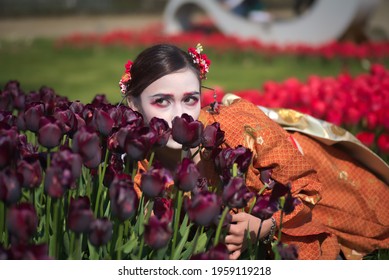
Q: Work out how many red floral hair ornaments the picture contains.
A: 2